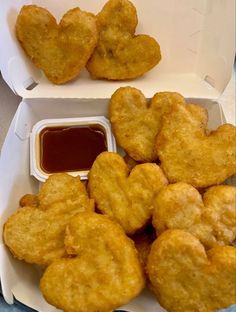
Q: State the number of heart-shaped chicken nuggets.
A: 9